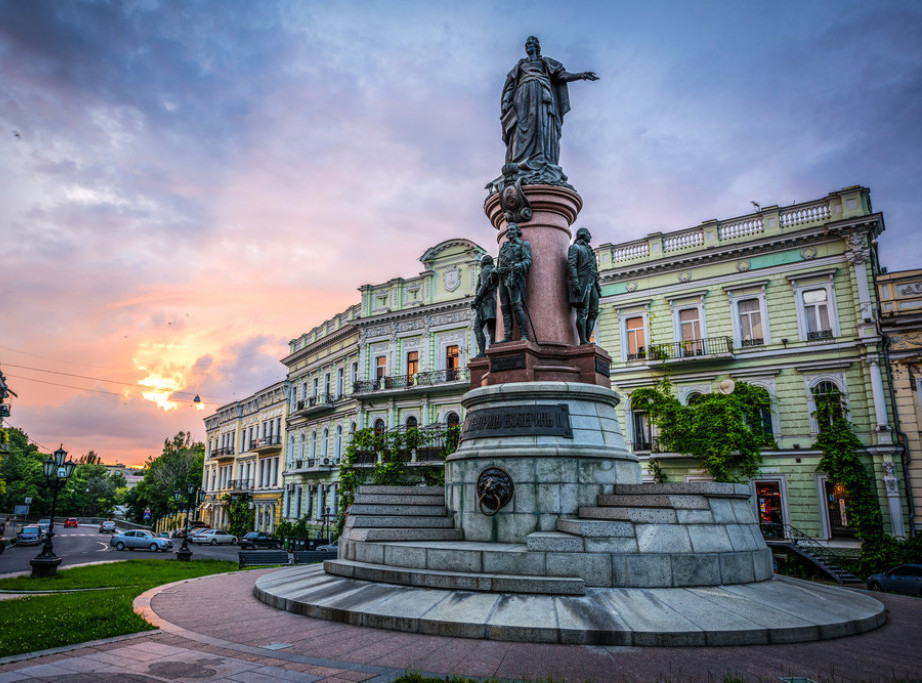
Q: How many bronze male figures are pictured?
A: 3